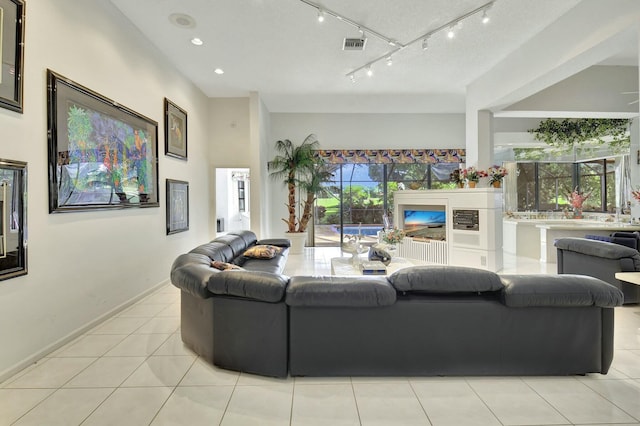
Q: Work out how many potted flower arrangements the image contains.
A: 3